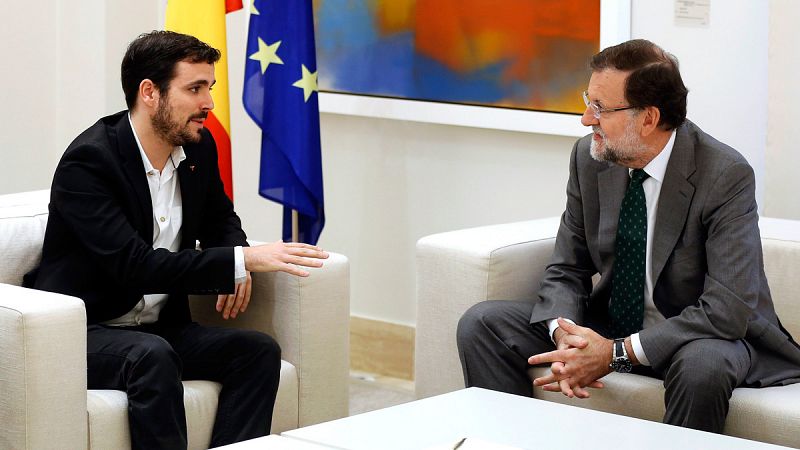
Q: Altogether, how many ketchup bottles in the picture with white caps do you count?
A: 0